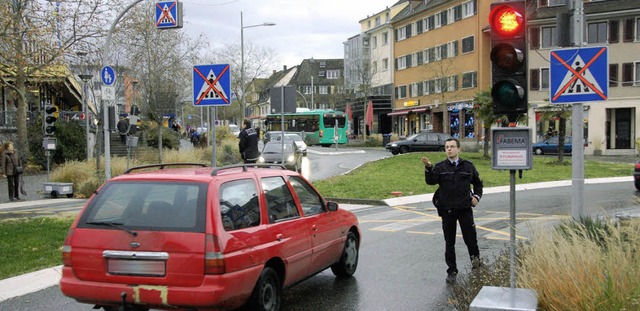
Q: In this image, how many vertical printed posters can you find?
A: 2